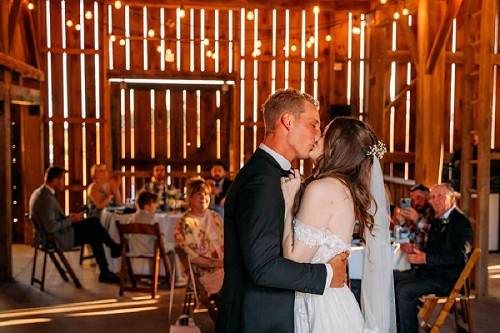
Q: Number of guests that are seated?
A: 8